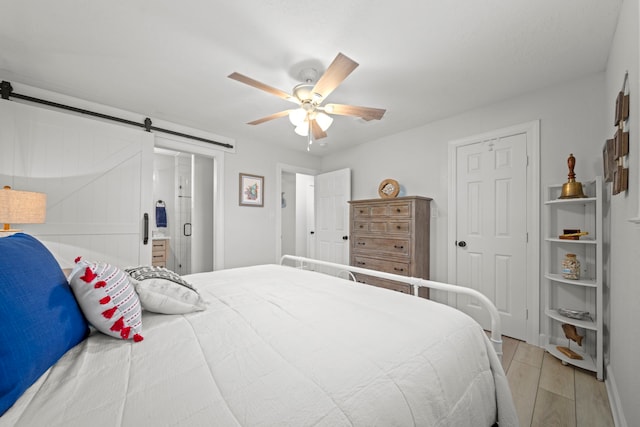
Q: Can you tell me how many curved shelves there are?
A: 5